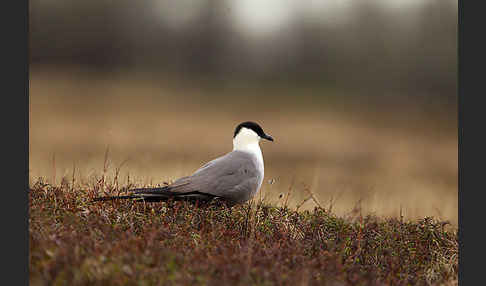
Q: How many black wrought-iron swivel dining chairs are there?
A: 0